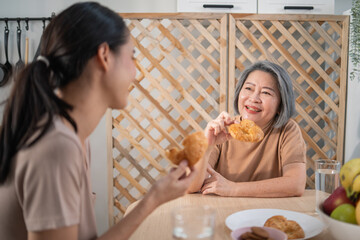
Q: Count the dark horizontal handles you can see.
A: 2